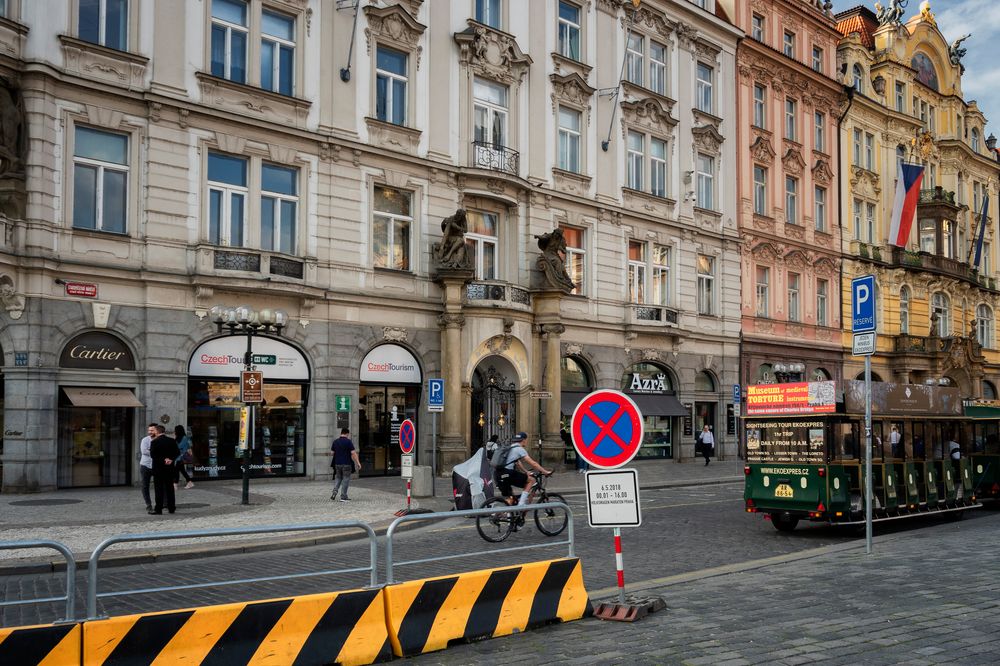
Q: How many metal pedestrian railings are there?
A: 3